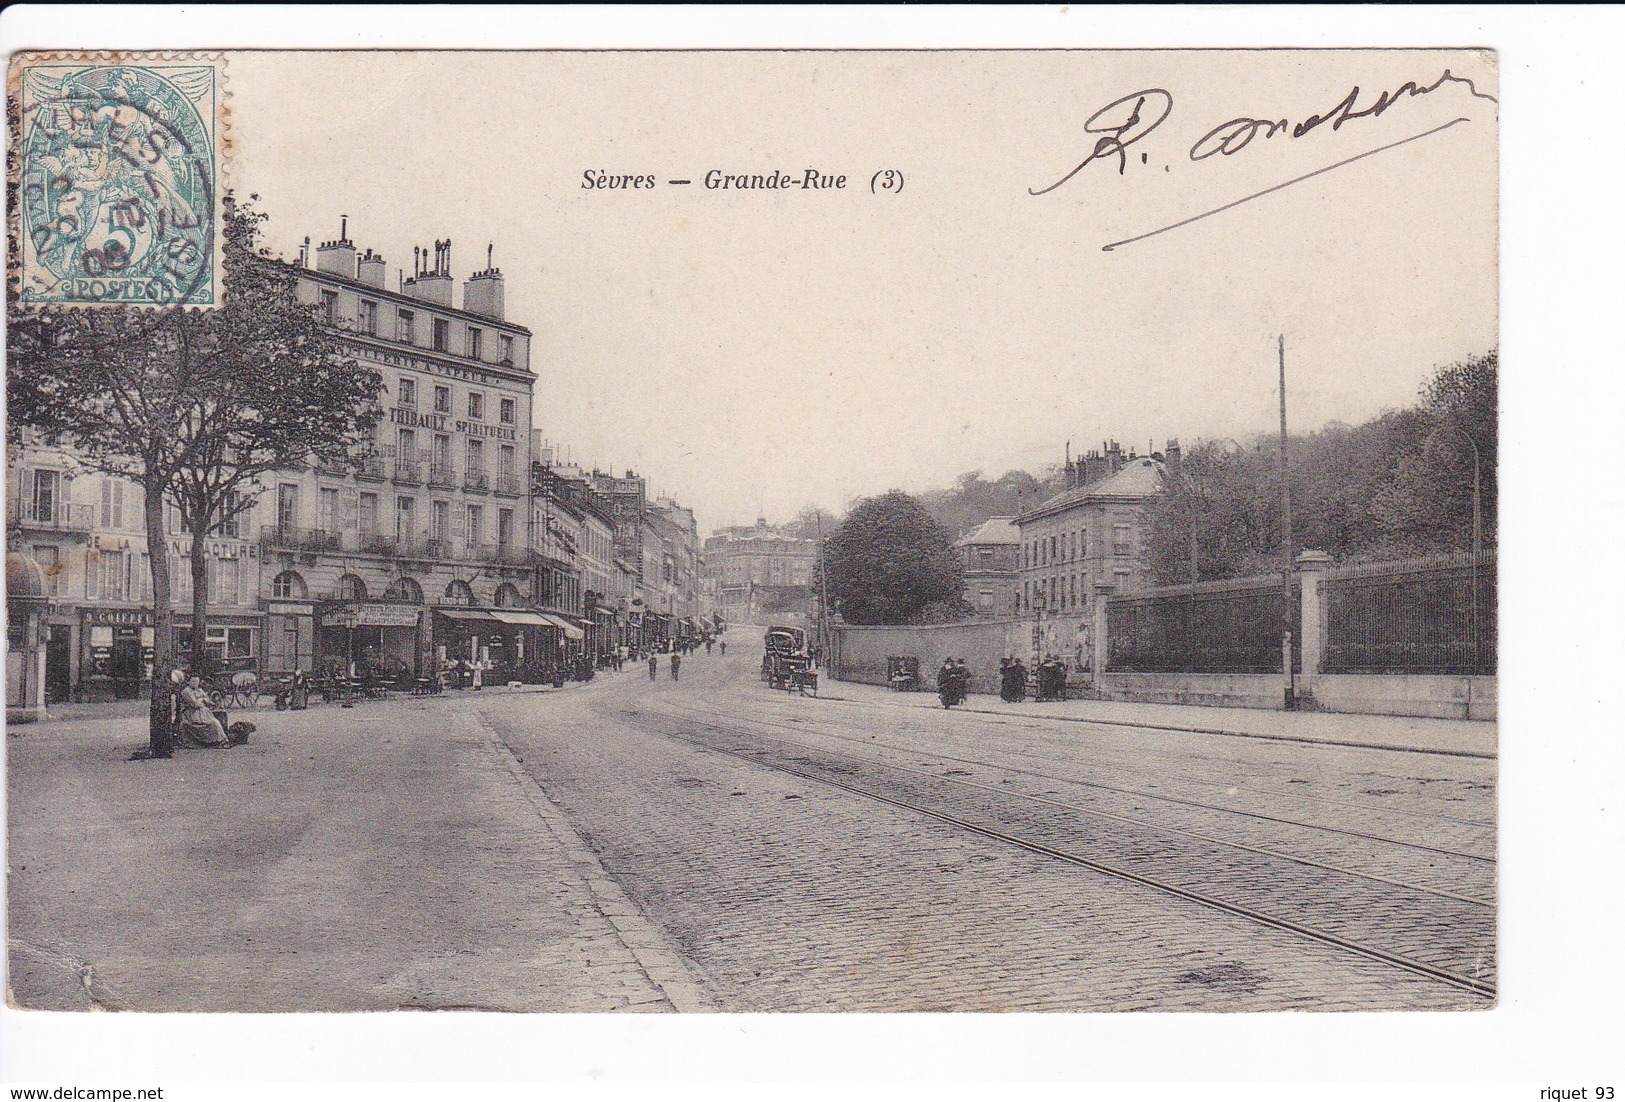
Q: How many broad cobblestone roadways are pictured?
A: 1